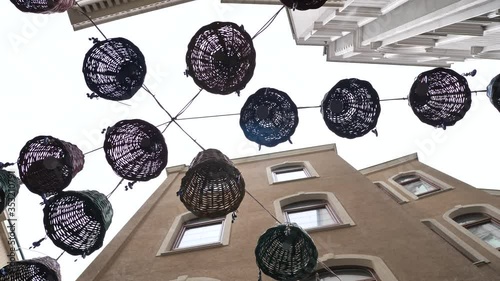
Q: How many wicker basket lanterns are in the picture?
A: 15